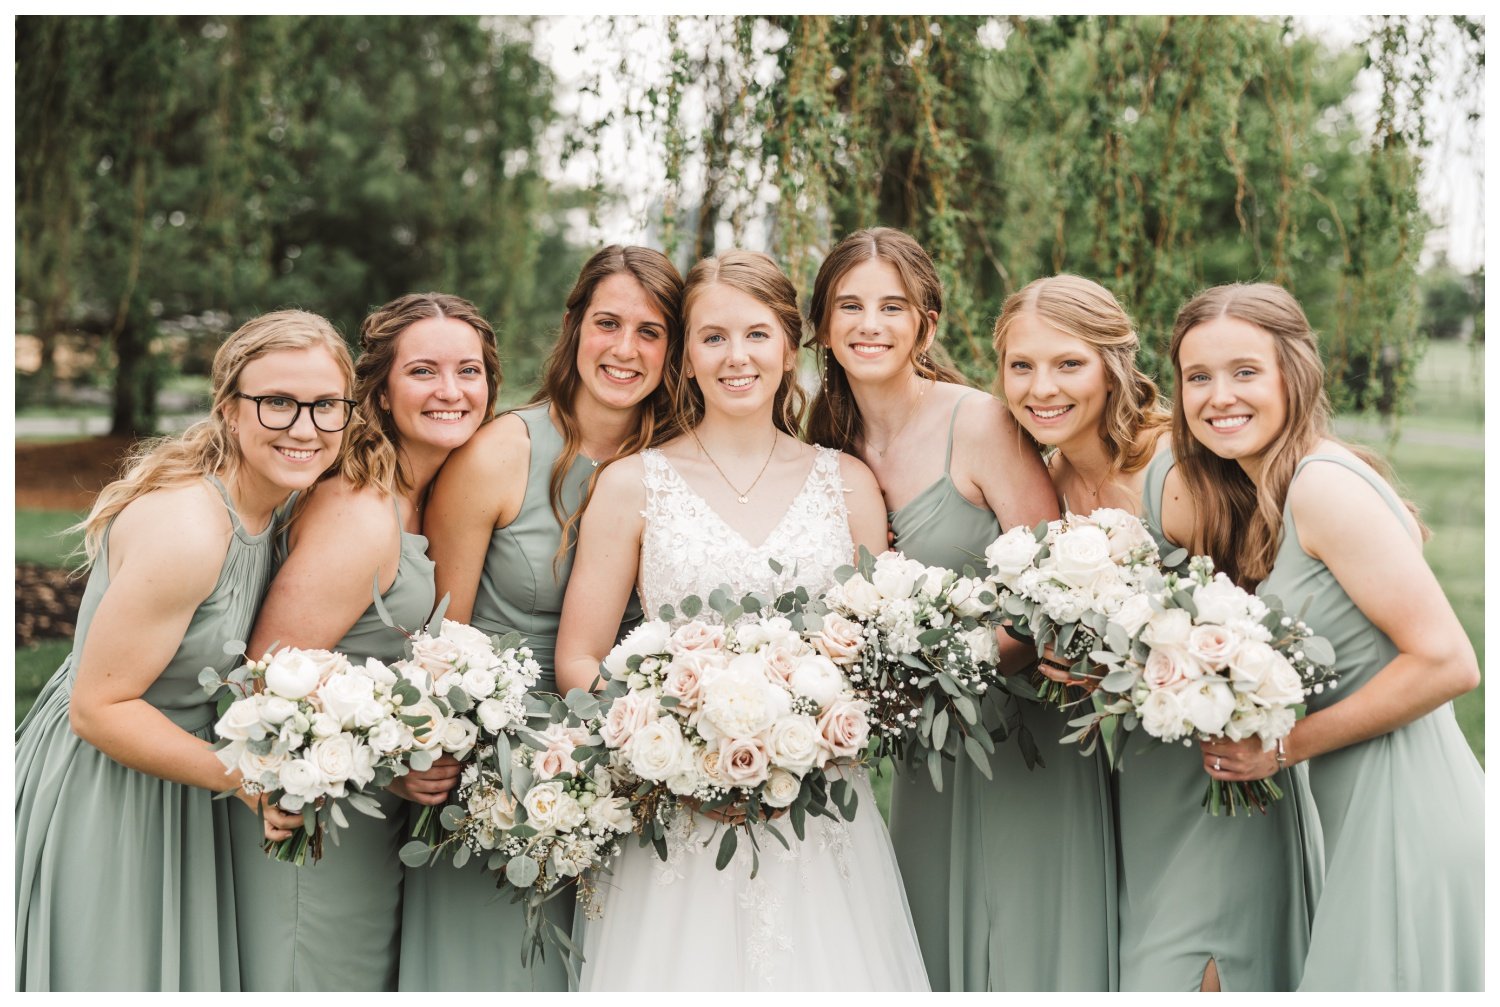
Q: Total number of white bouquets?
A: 7